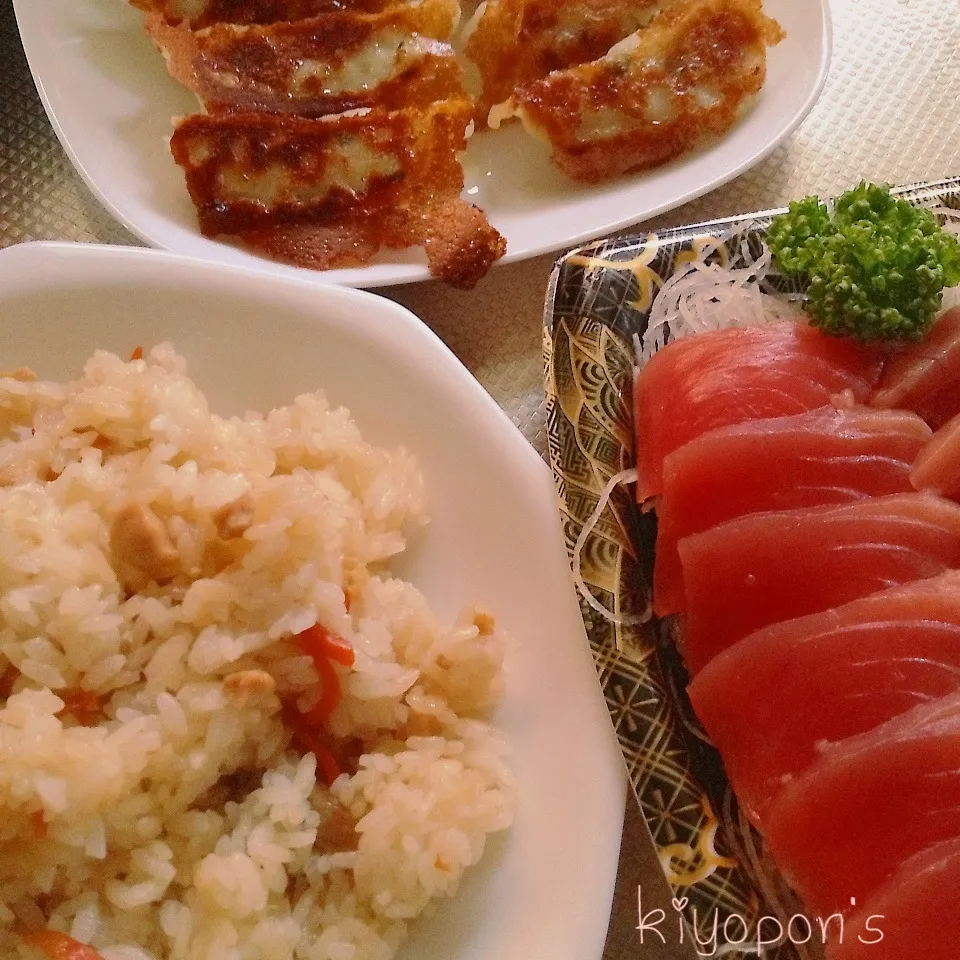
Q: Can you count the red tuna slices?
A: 8